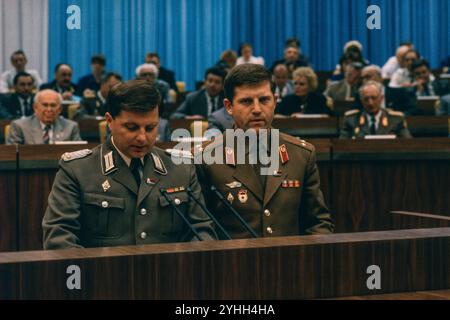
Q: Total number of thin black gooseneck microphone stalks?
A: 3